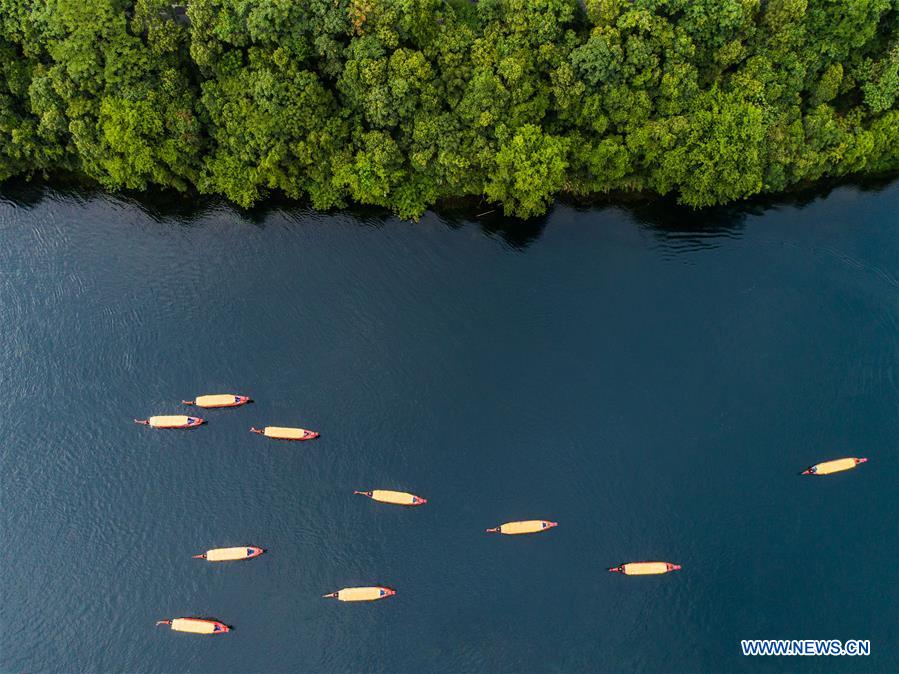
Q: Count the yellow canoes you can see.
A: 10